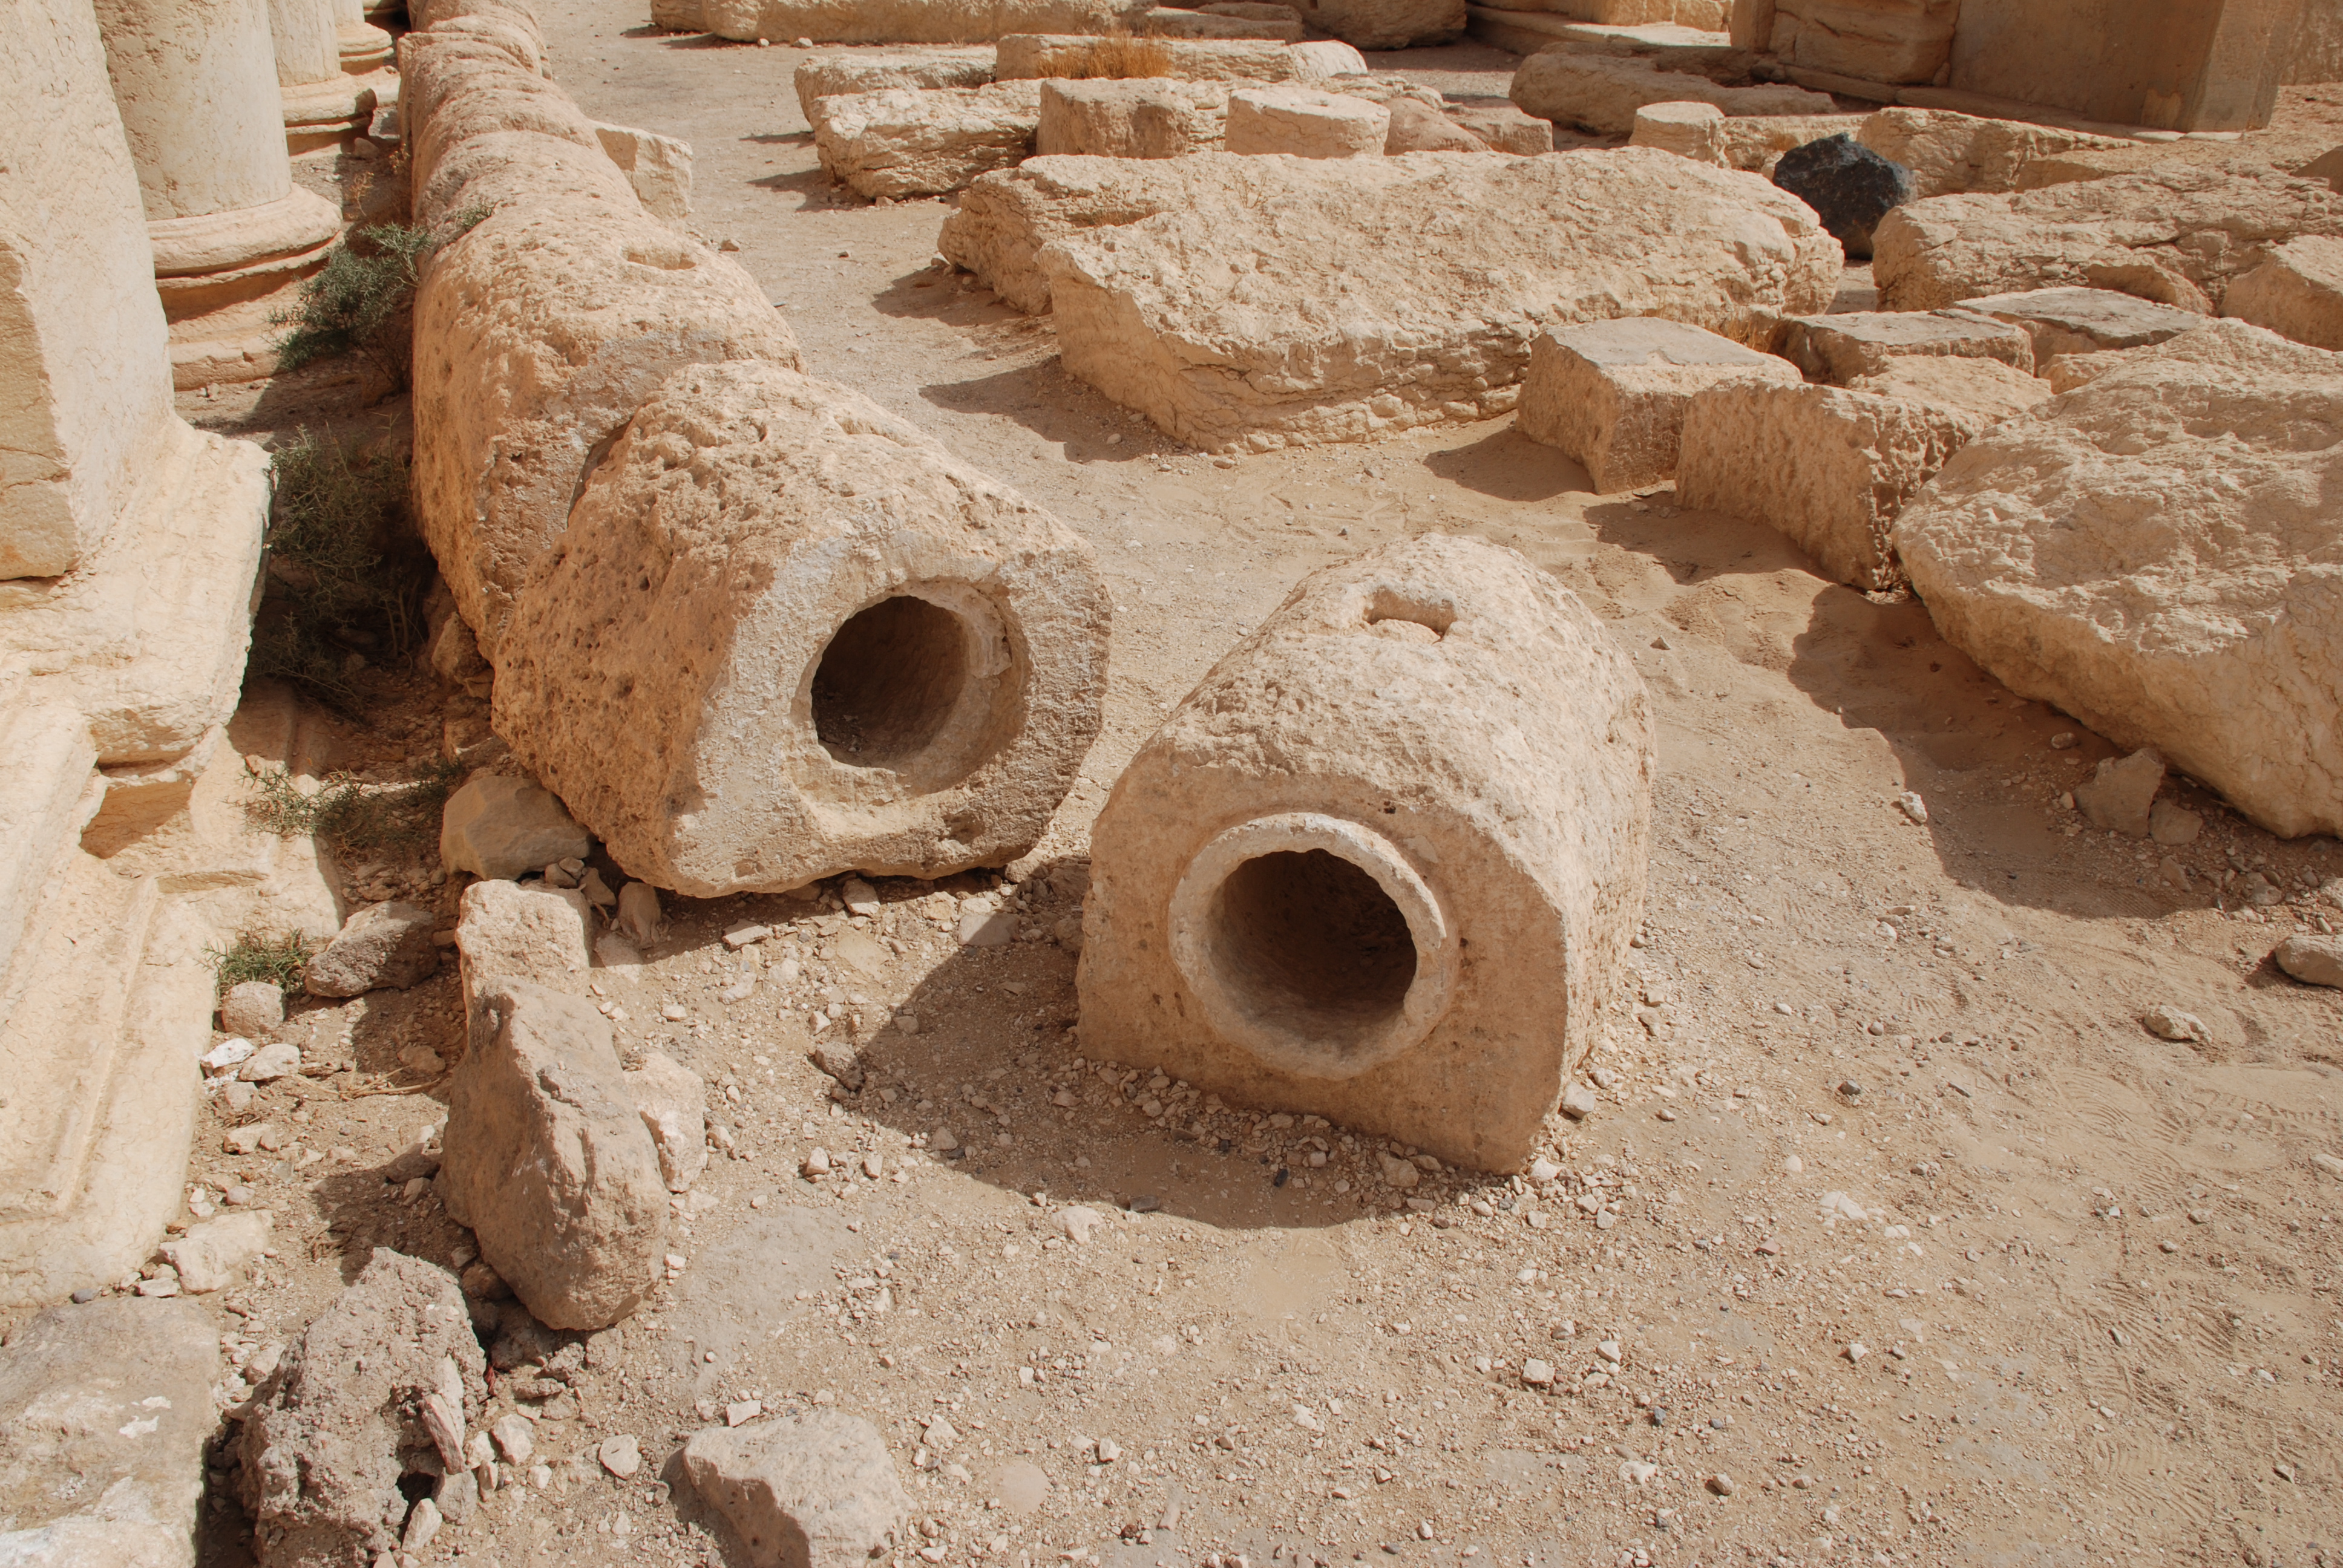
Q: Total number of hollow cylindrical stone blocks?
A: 2